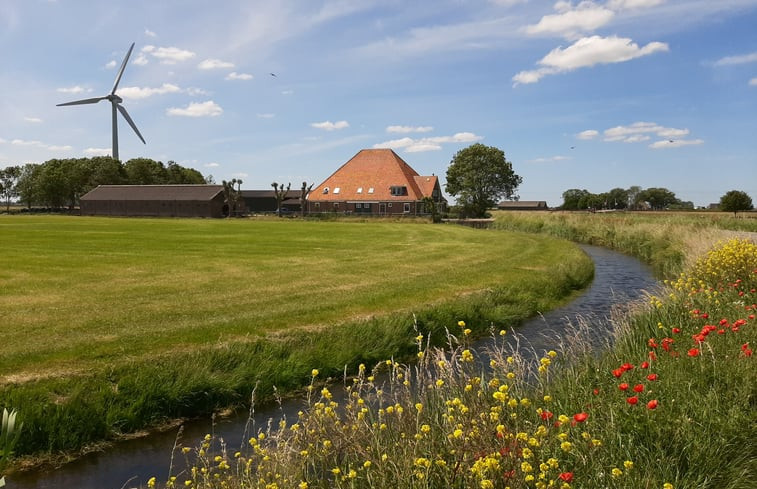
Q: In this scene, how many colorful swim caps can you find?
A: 0